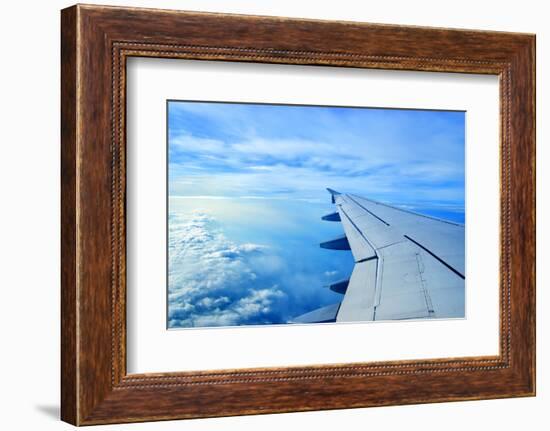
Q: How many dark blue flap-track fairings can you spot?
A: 3